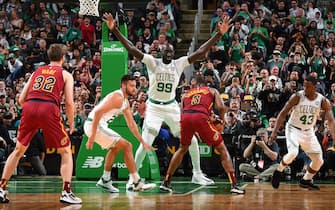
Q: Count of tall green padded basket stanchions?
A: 1